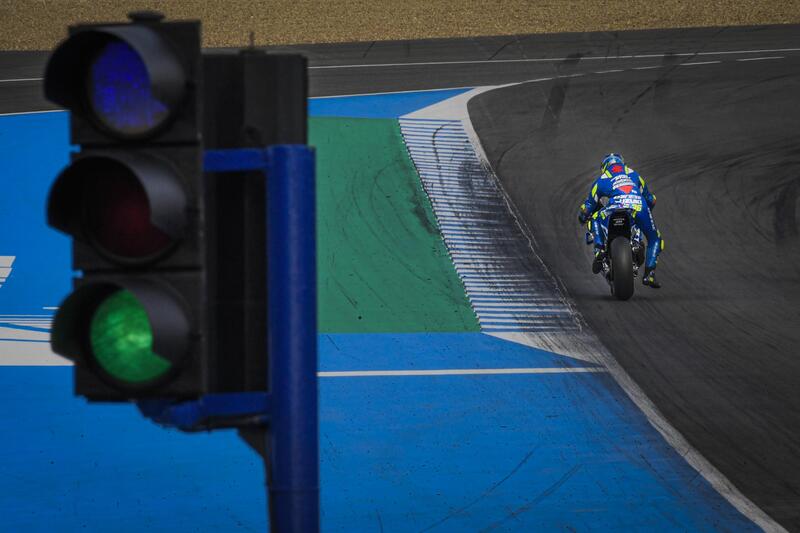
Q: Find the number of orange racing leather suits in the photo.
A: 0